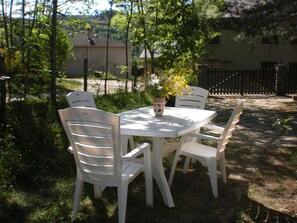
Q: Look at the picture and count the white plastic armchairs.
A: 4